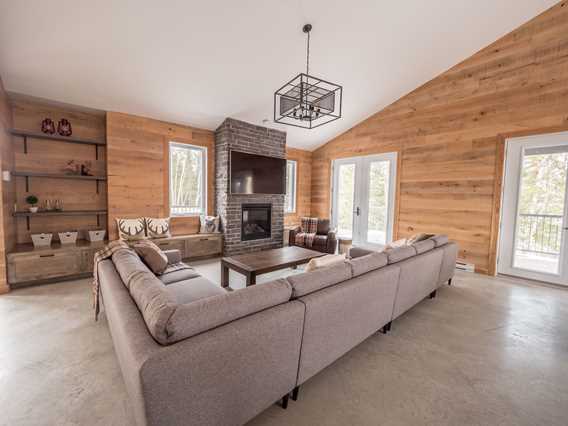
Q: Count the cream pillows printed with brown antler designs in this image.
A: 2